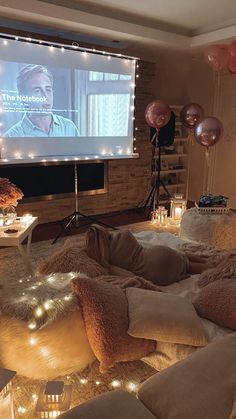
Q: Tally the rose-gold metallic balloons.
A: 3